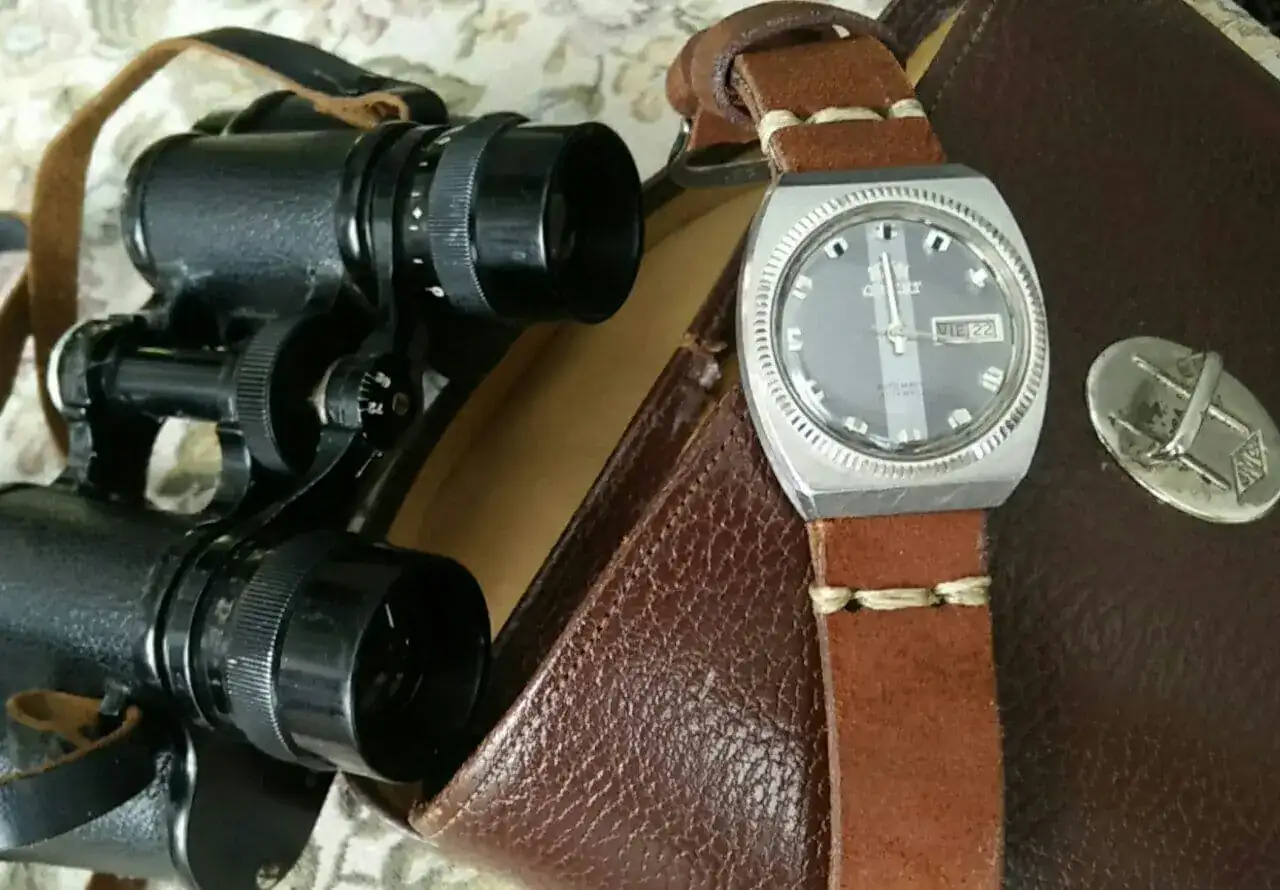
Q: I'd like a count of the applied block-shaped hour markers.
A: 11